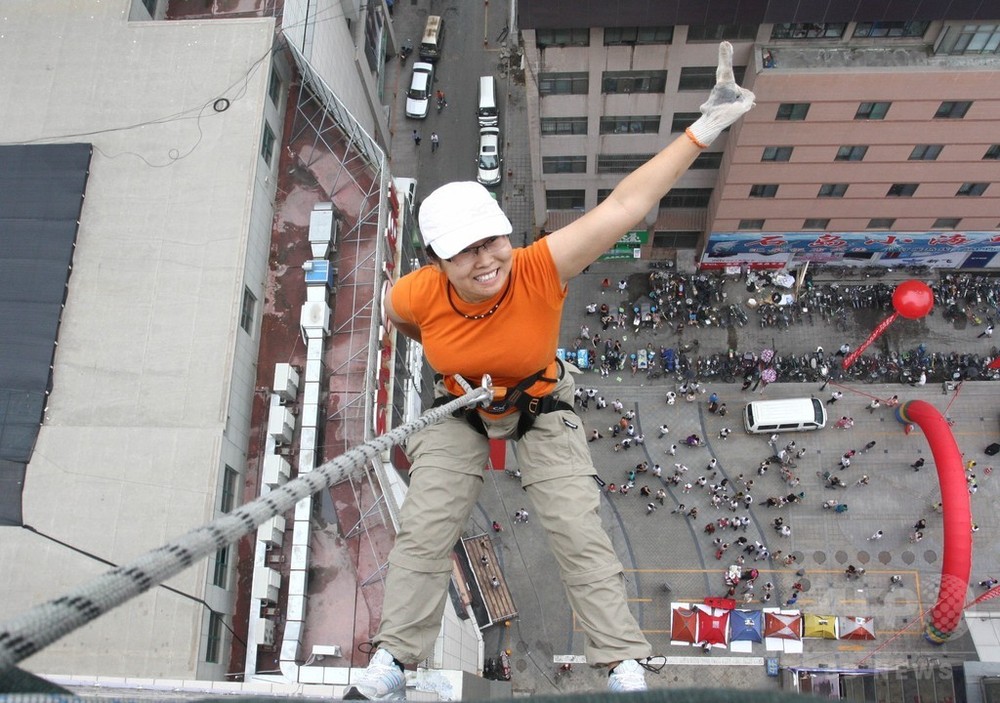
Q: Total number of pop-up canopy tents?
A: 6